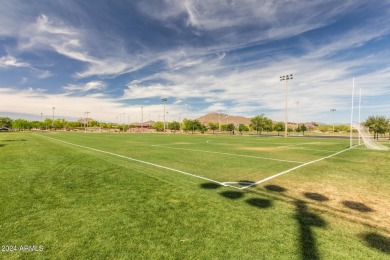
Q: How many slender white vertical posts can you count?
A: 2